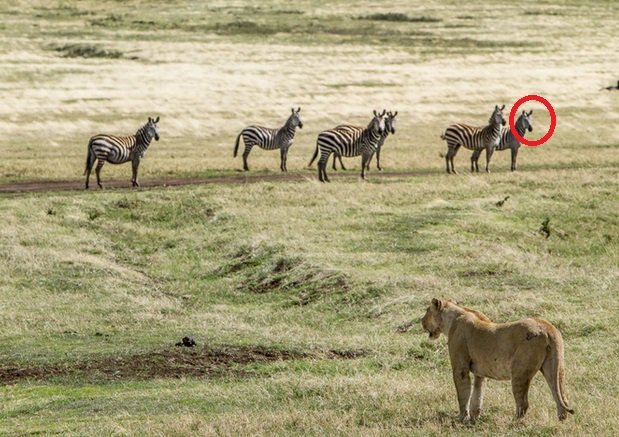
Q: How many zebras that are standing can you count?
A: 6